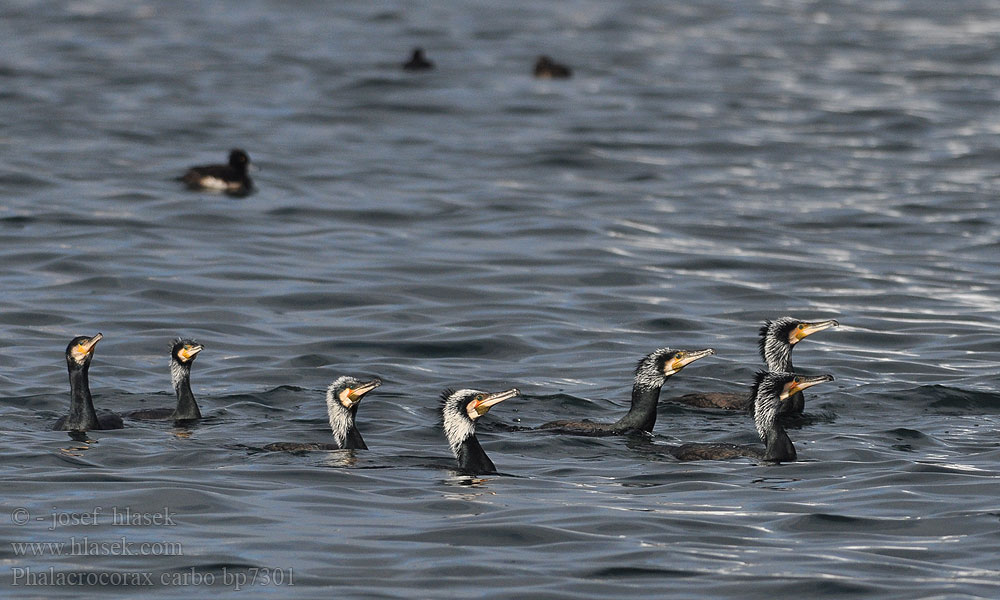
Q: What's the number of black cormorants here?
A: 7